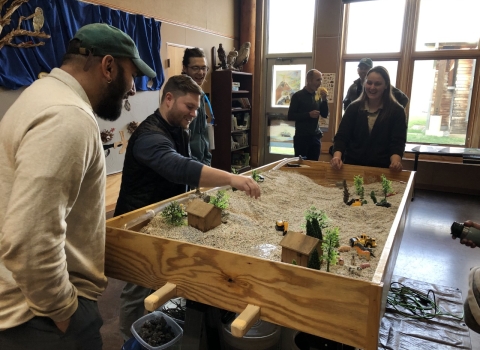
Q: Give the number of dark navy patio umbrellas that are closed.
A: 0